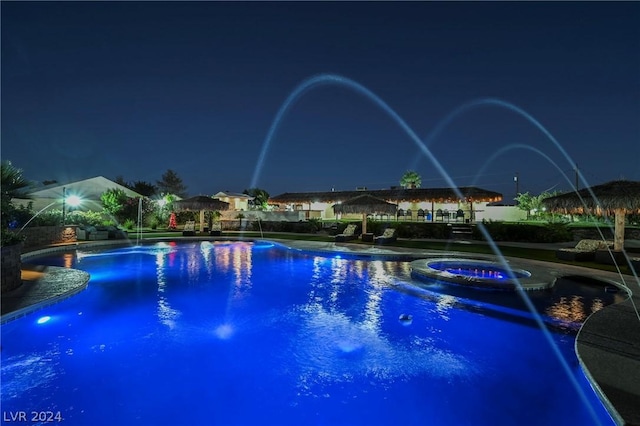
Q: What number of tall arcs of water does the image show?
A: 3